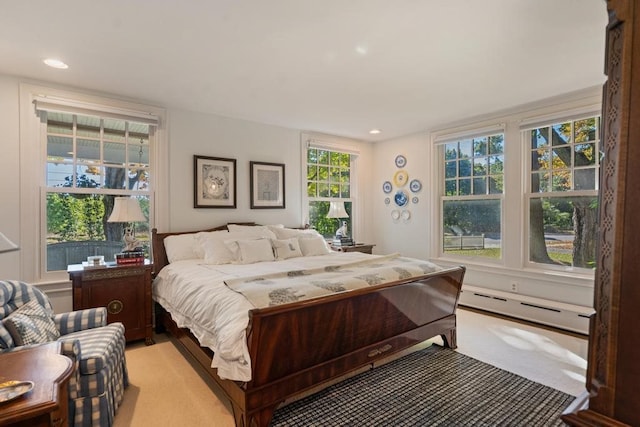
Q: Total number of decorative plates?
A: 9